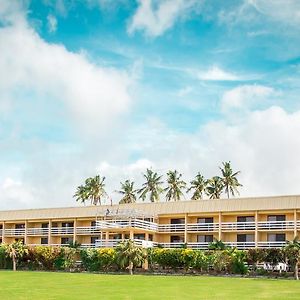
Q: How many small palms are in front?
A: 3